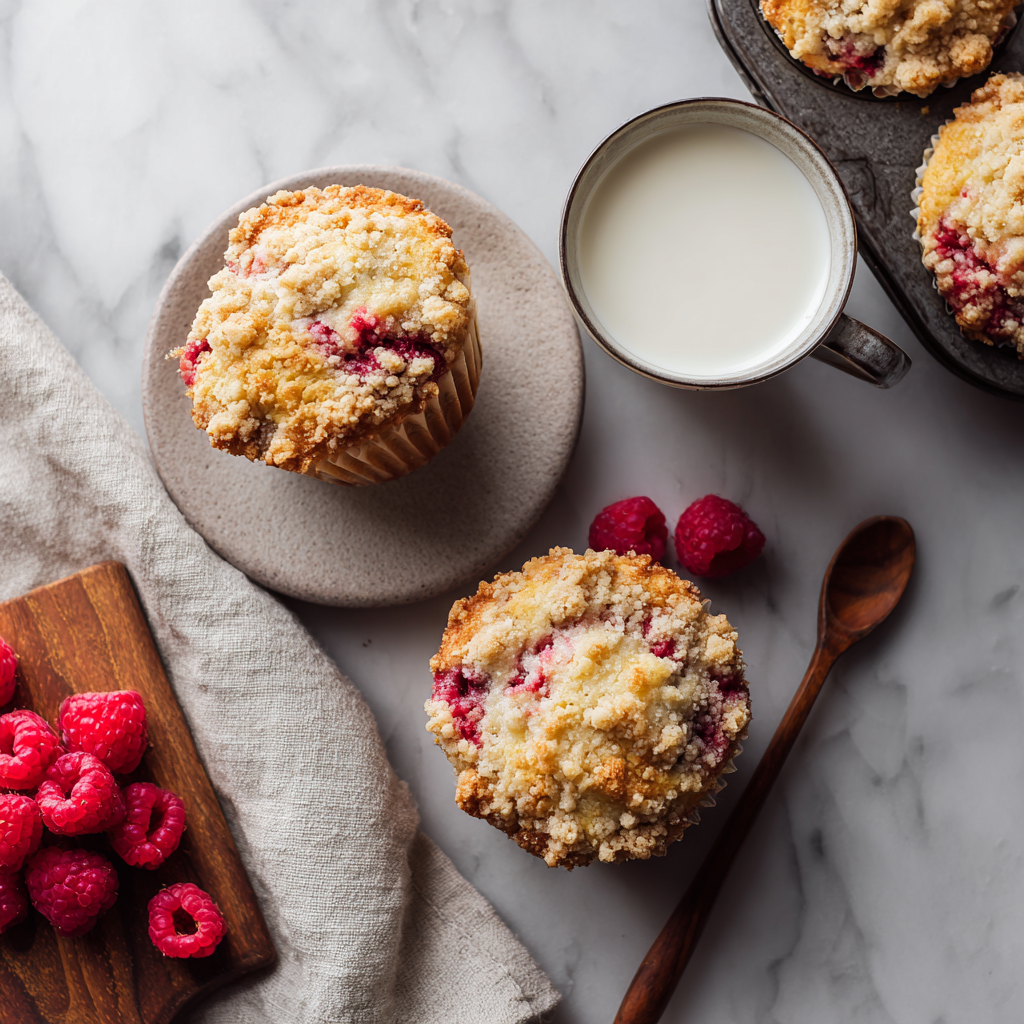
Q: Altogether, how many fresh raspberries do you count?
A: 11